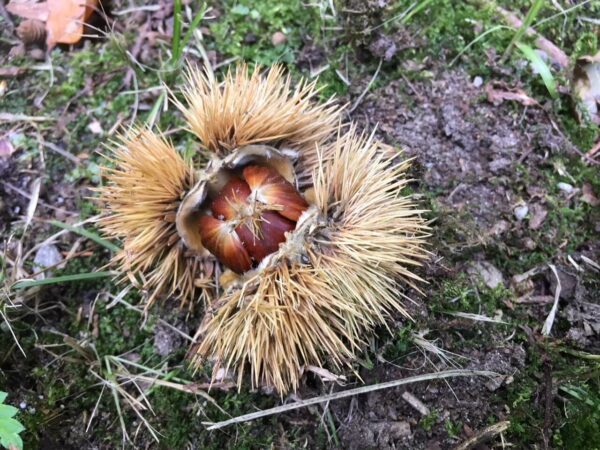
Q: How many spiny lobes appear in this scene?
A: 4